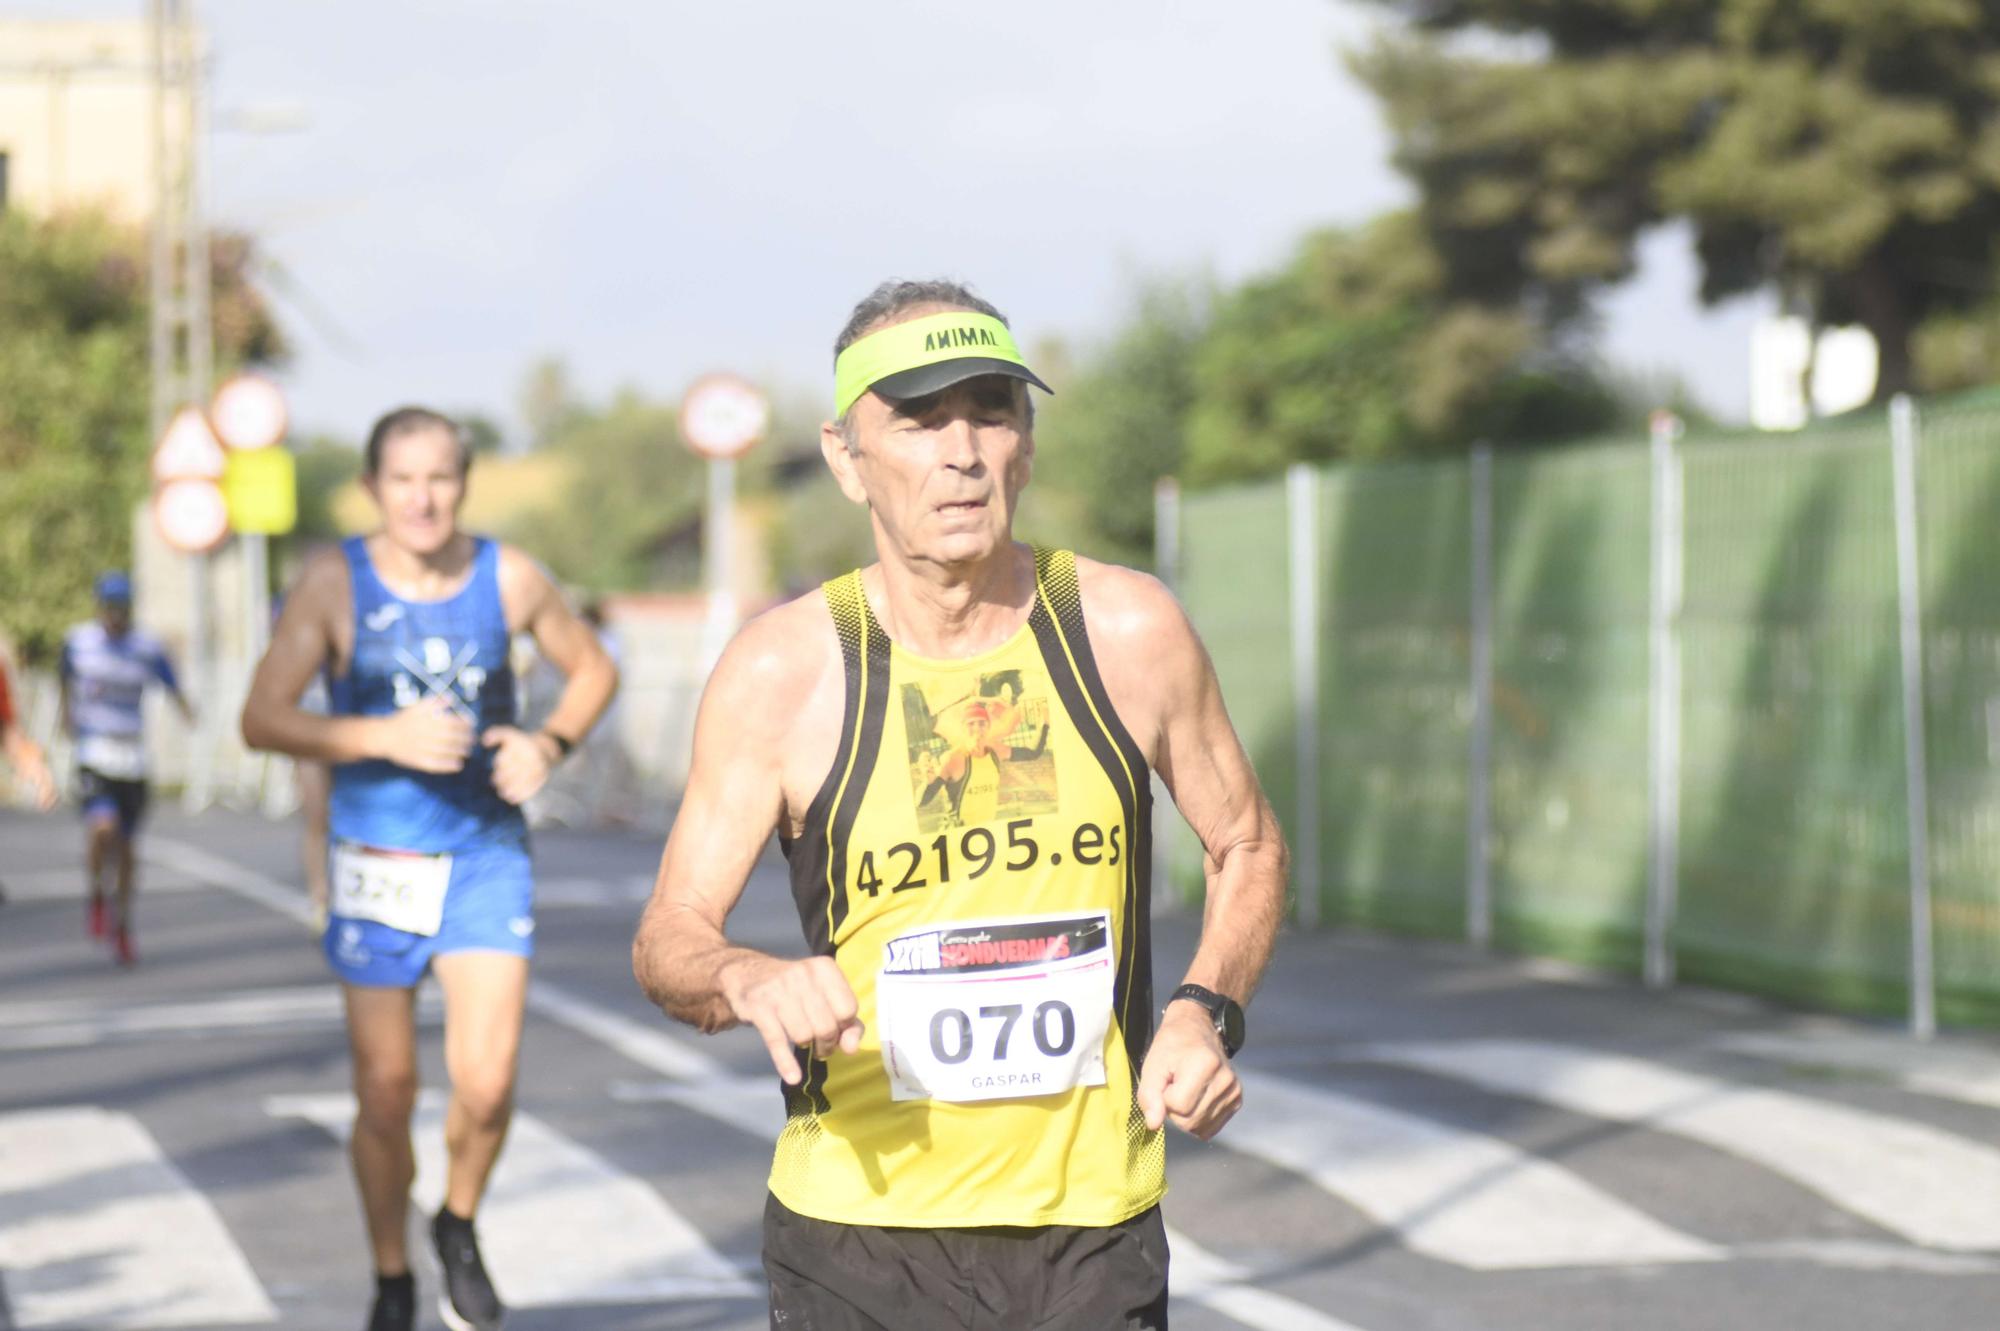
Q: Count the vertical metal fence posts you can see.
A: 5